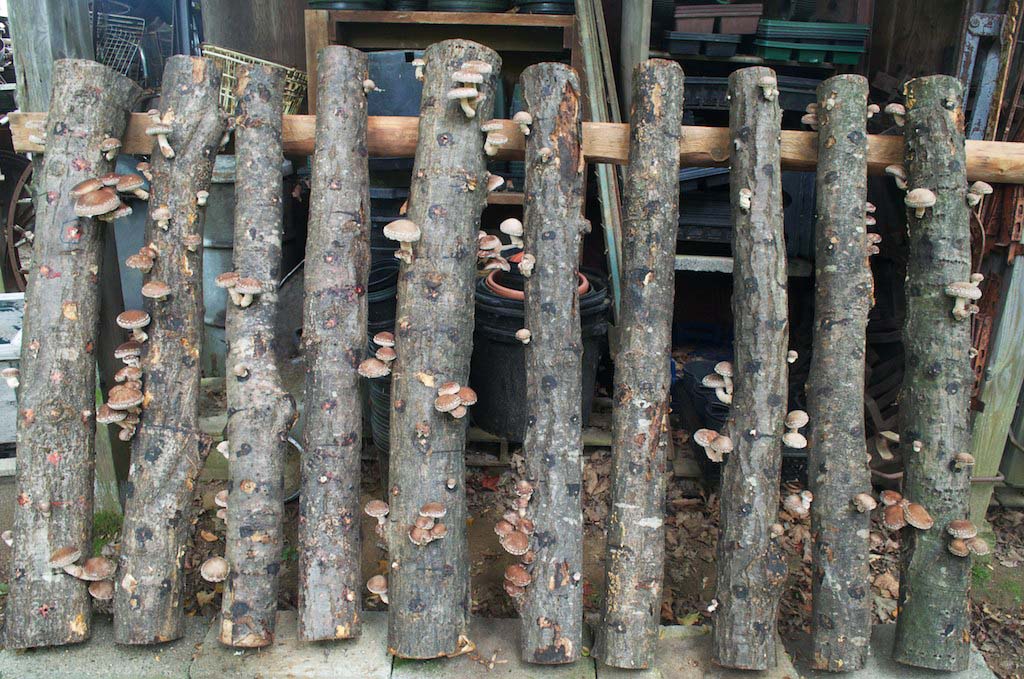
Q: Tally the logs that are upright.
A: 10